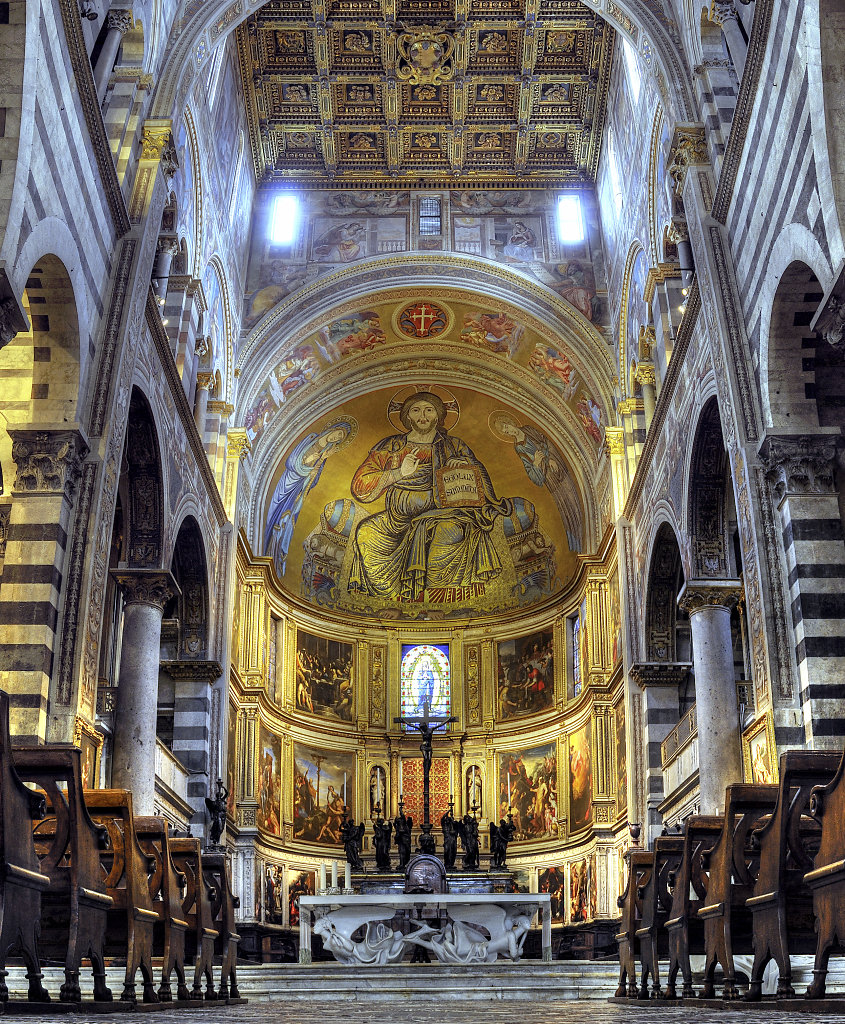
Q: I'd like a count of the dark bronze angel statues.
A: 7